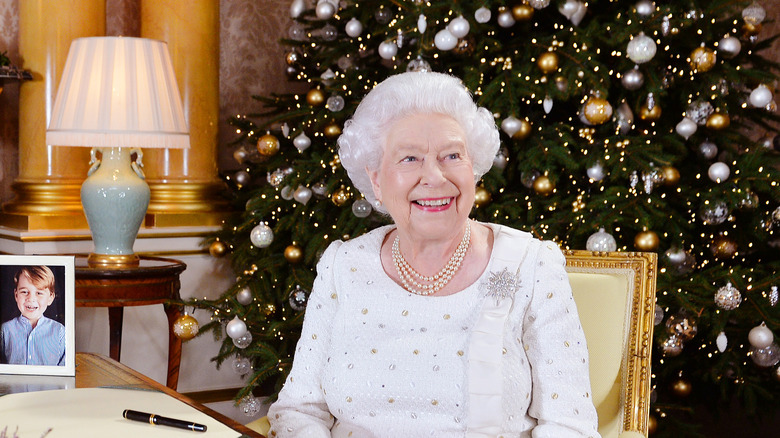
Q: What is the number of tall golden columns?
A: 2